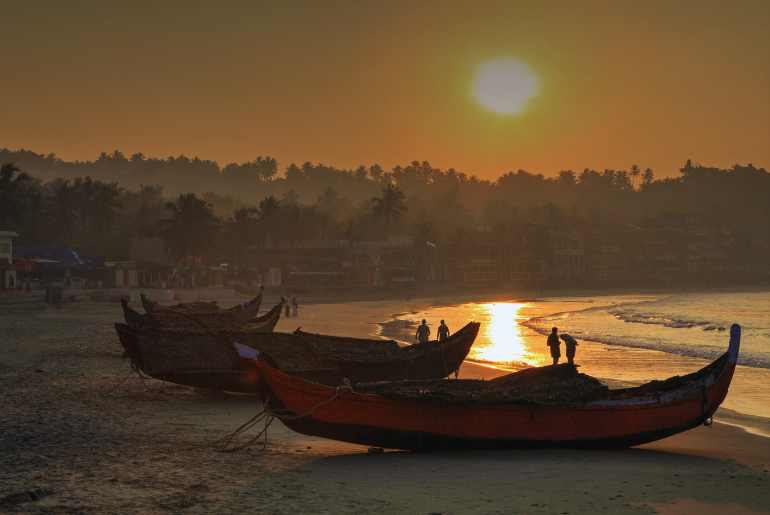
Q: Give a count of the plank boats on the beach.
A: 4